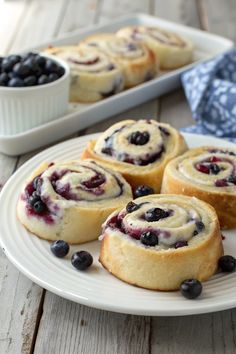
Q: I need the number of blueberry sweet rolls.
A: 7